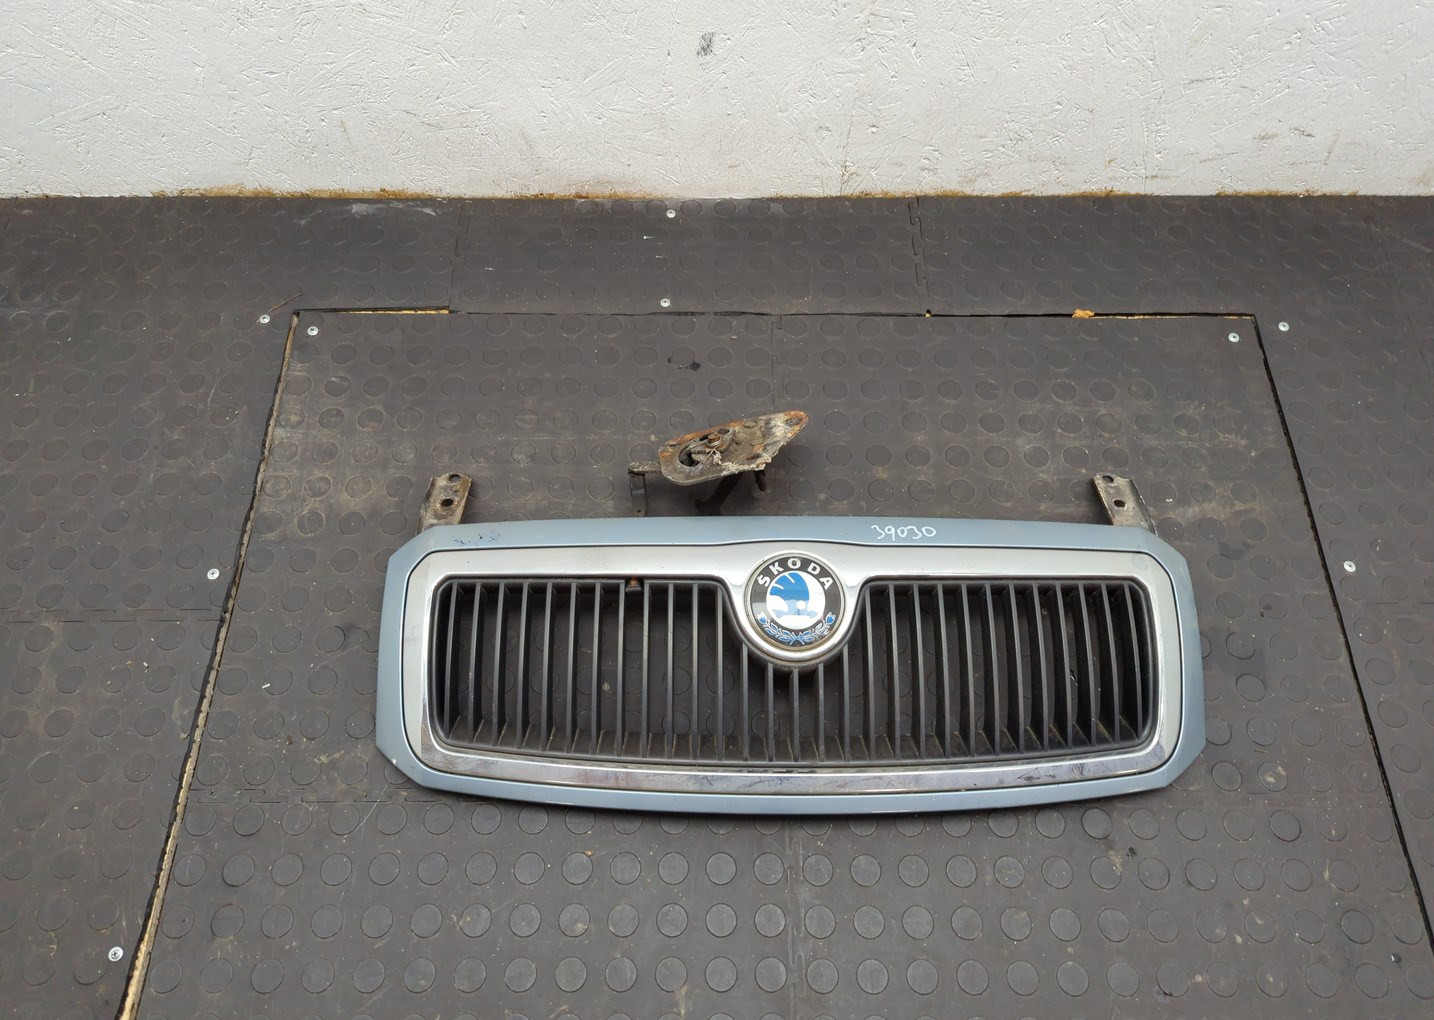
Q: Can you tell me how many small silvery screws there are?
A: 9